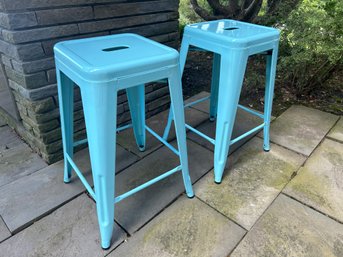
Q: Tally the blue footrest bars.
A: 8